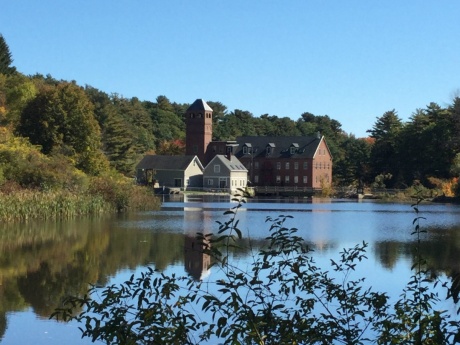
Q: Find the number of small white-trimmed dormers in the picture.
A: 3